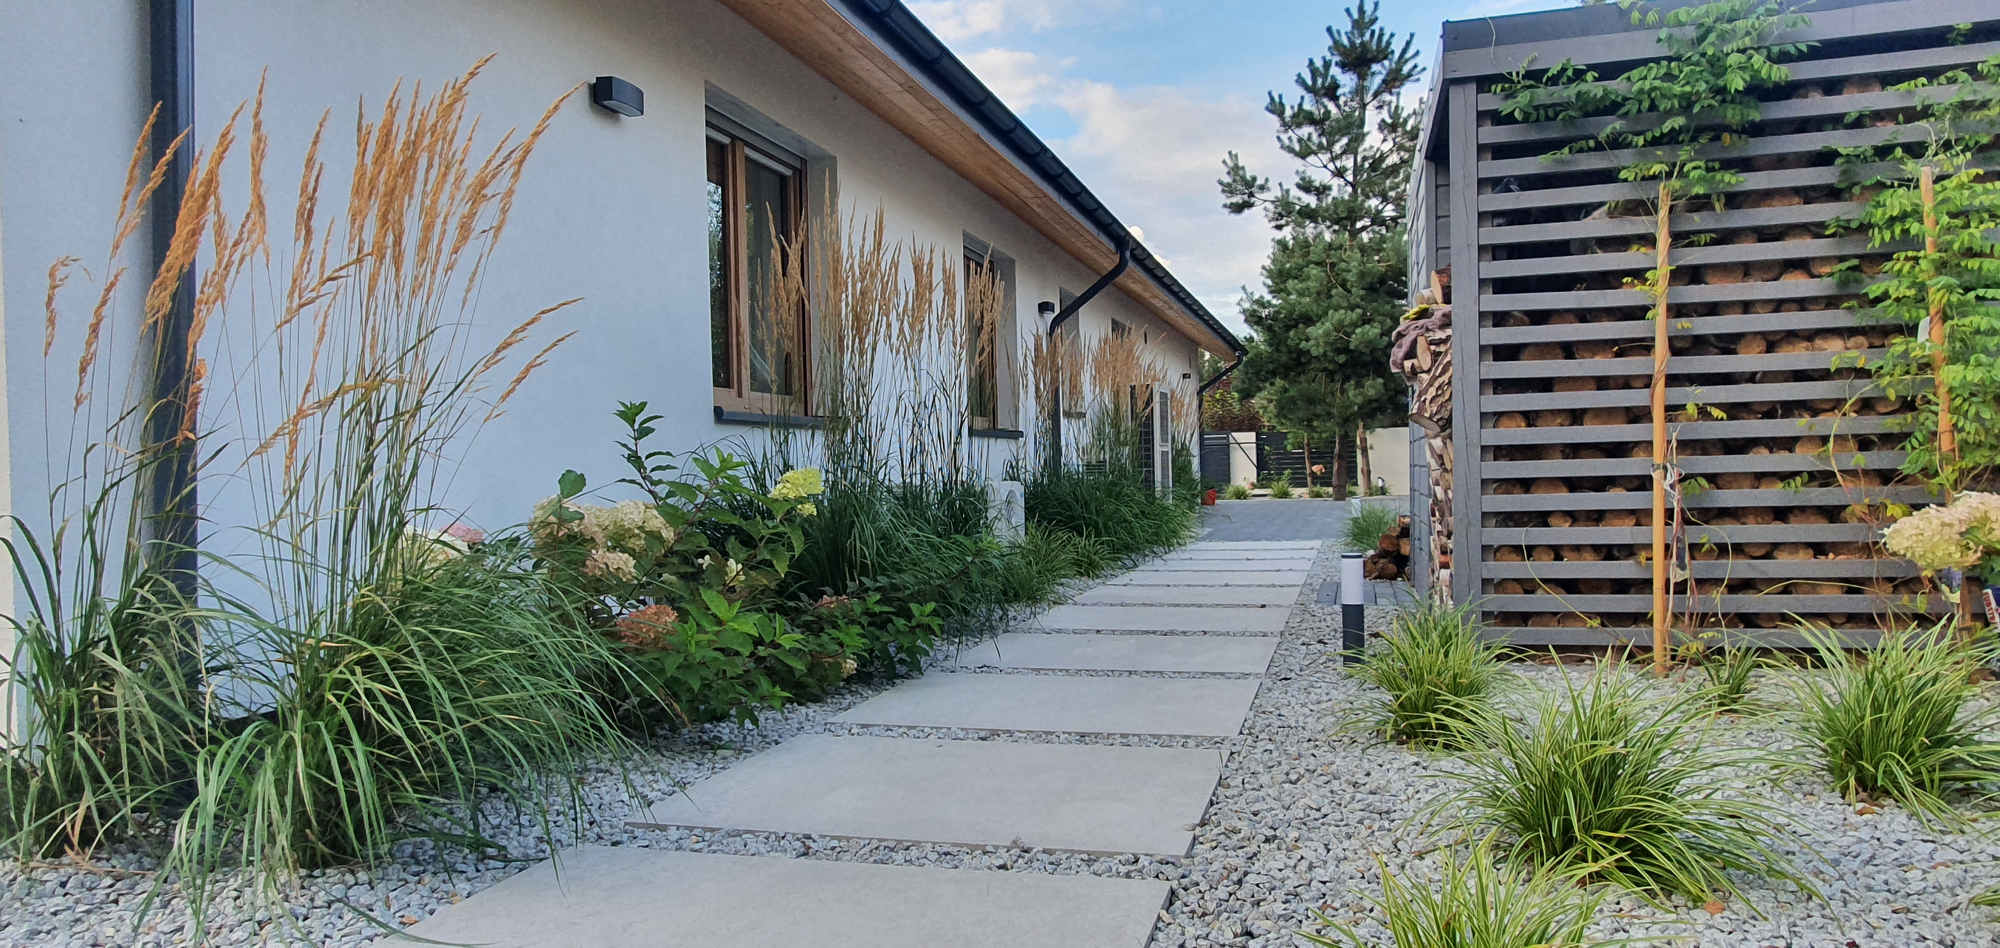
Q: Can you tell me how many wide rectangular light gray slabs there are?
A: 10